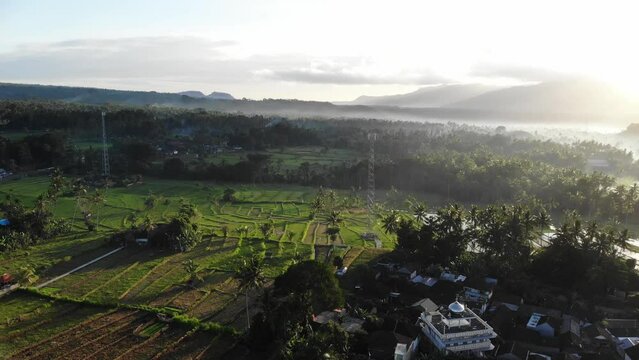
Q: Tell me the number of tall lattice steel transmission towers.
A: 2